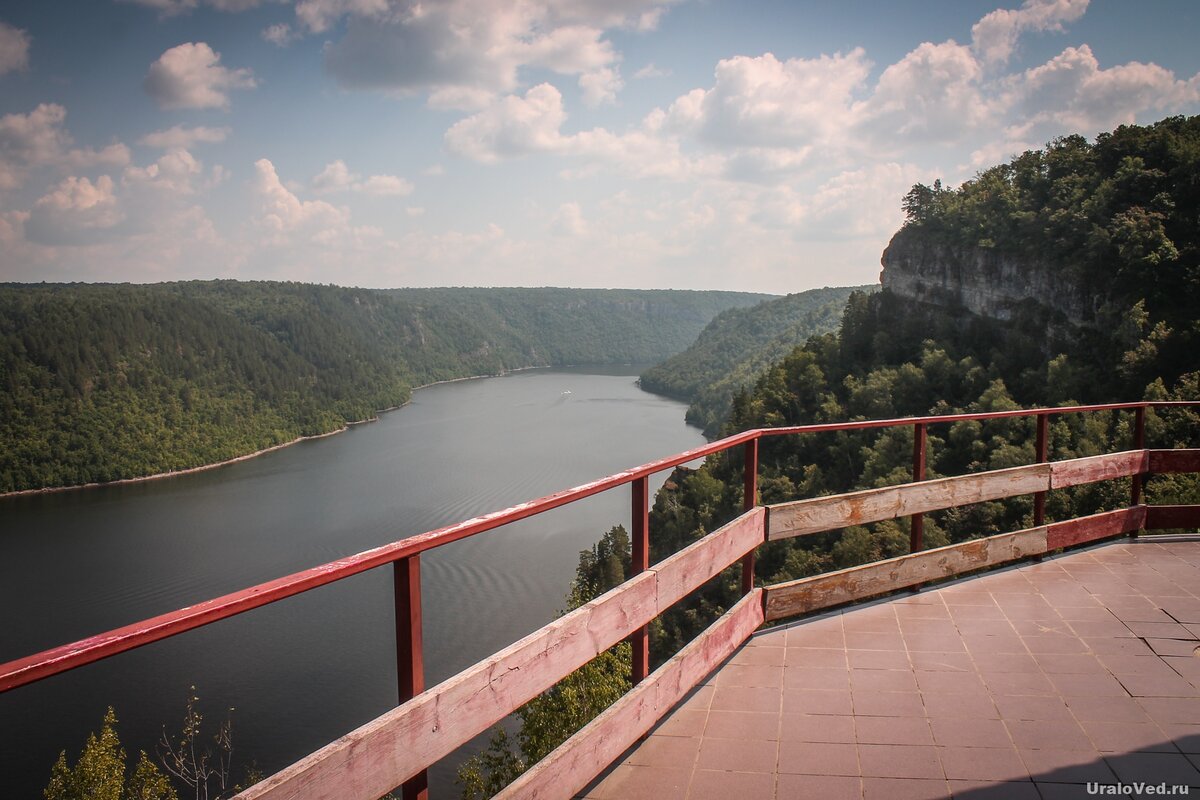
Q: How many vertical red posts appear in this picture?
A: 6